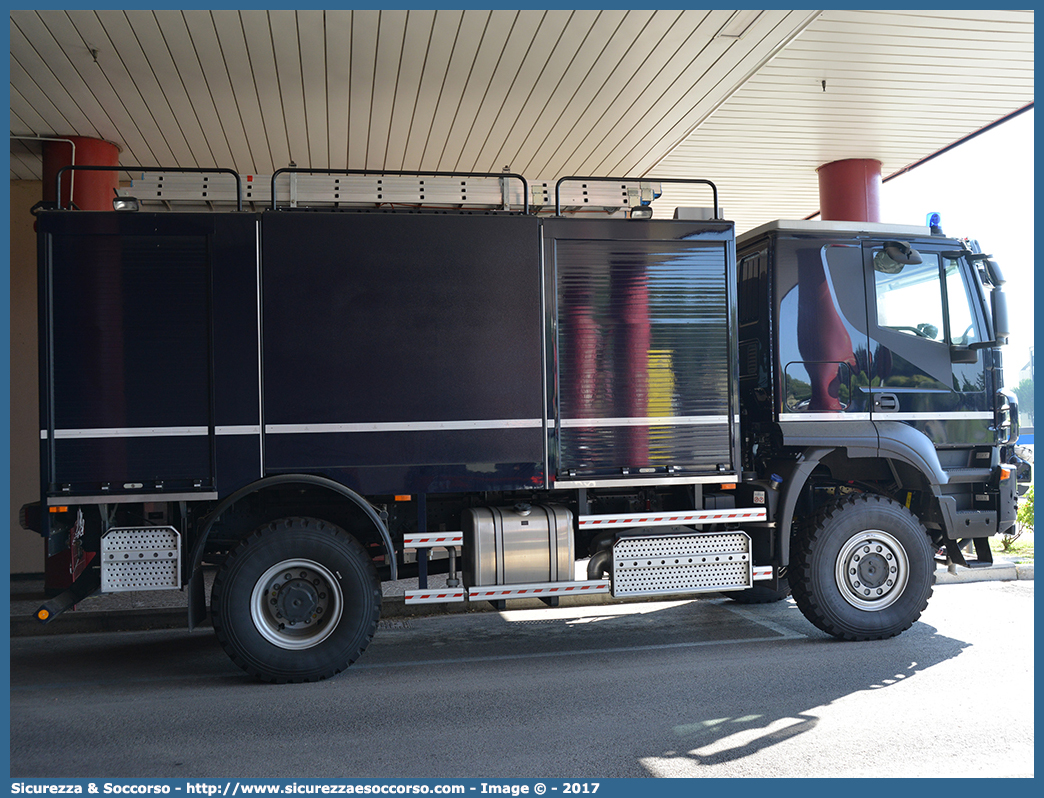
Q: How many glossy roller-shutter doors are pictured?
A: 2